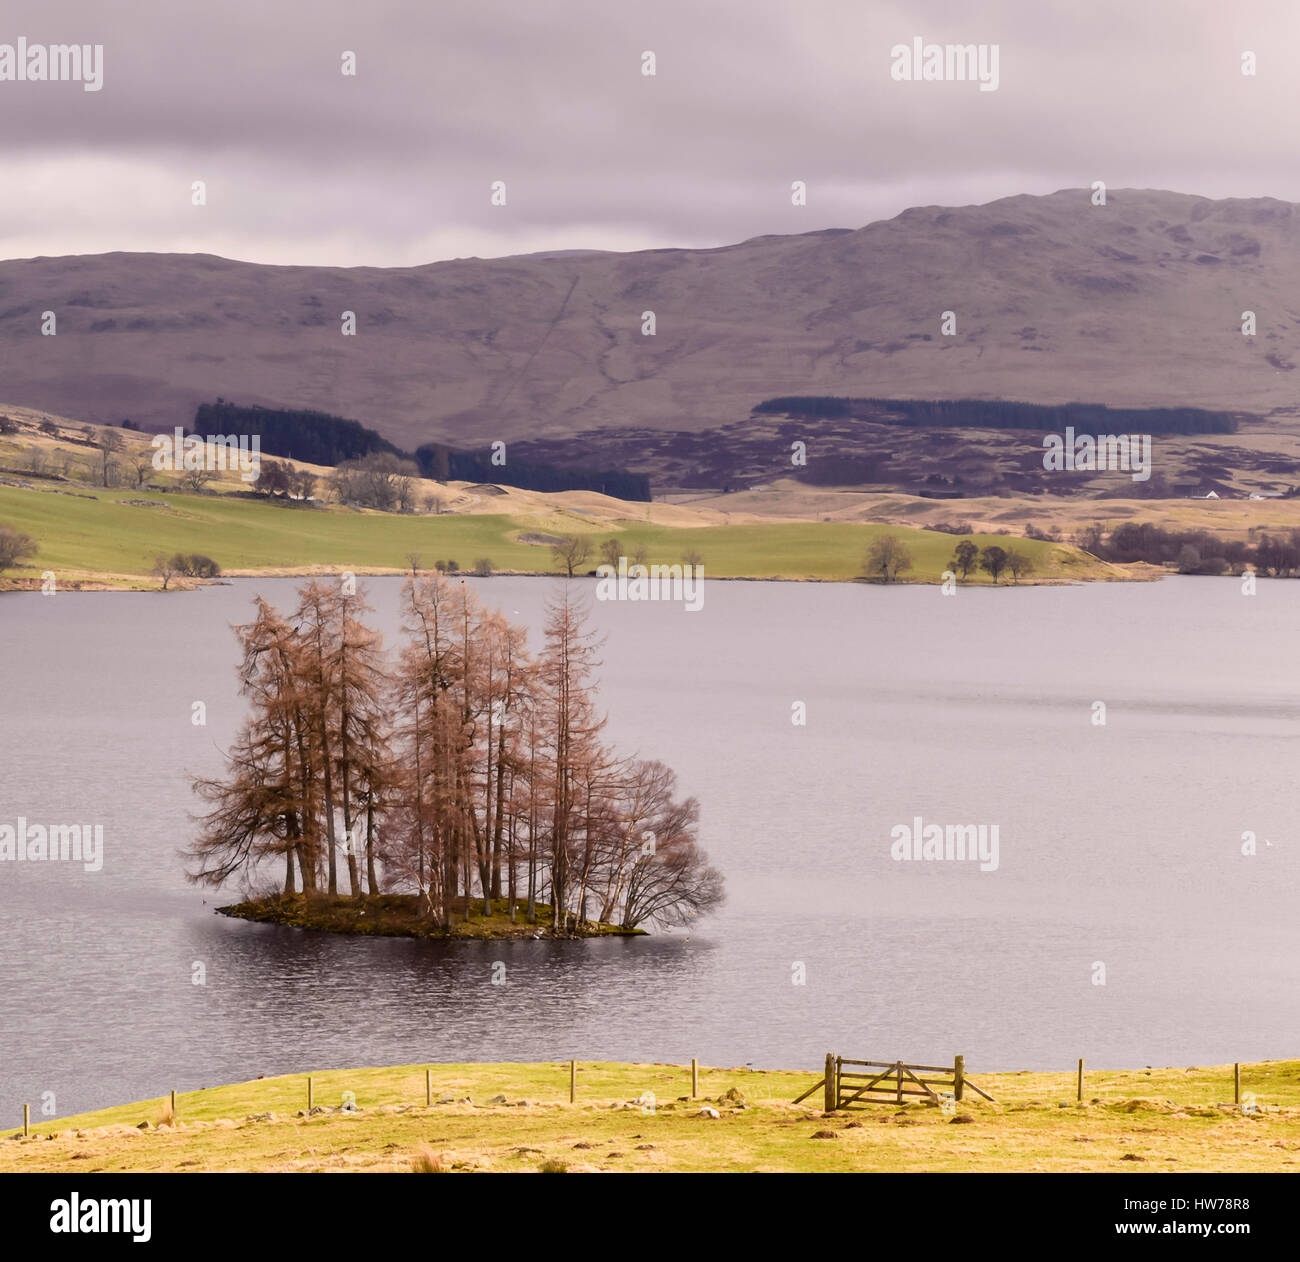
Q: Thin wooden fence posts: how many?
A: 8